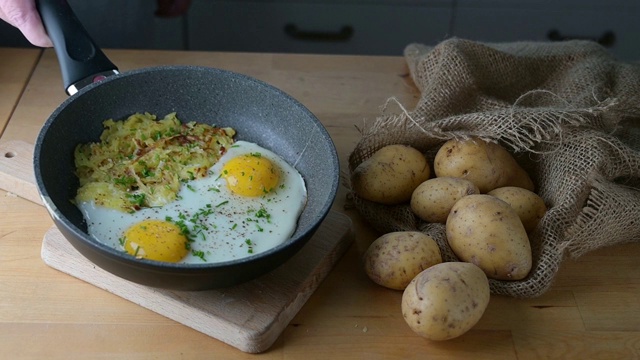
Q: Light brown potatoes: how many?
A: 7